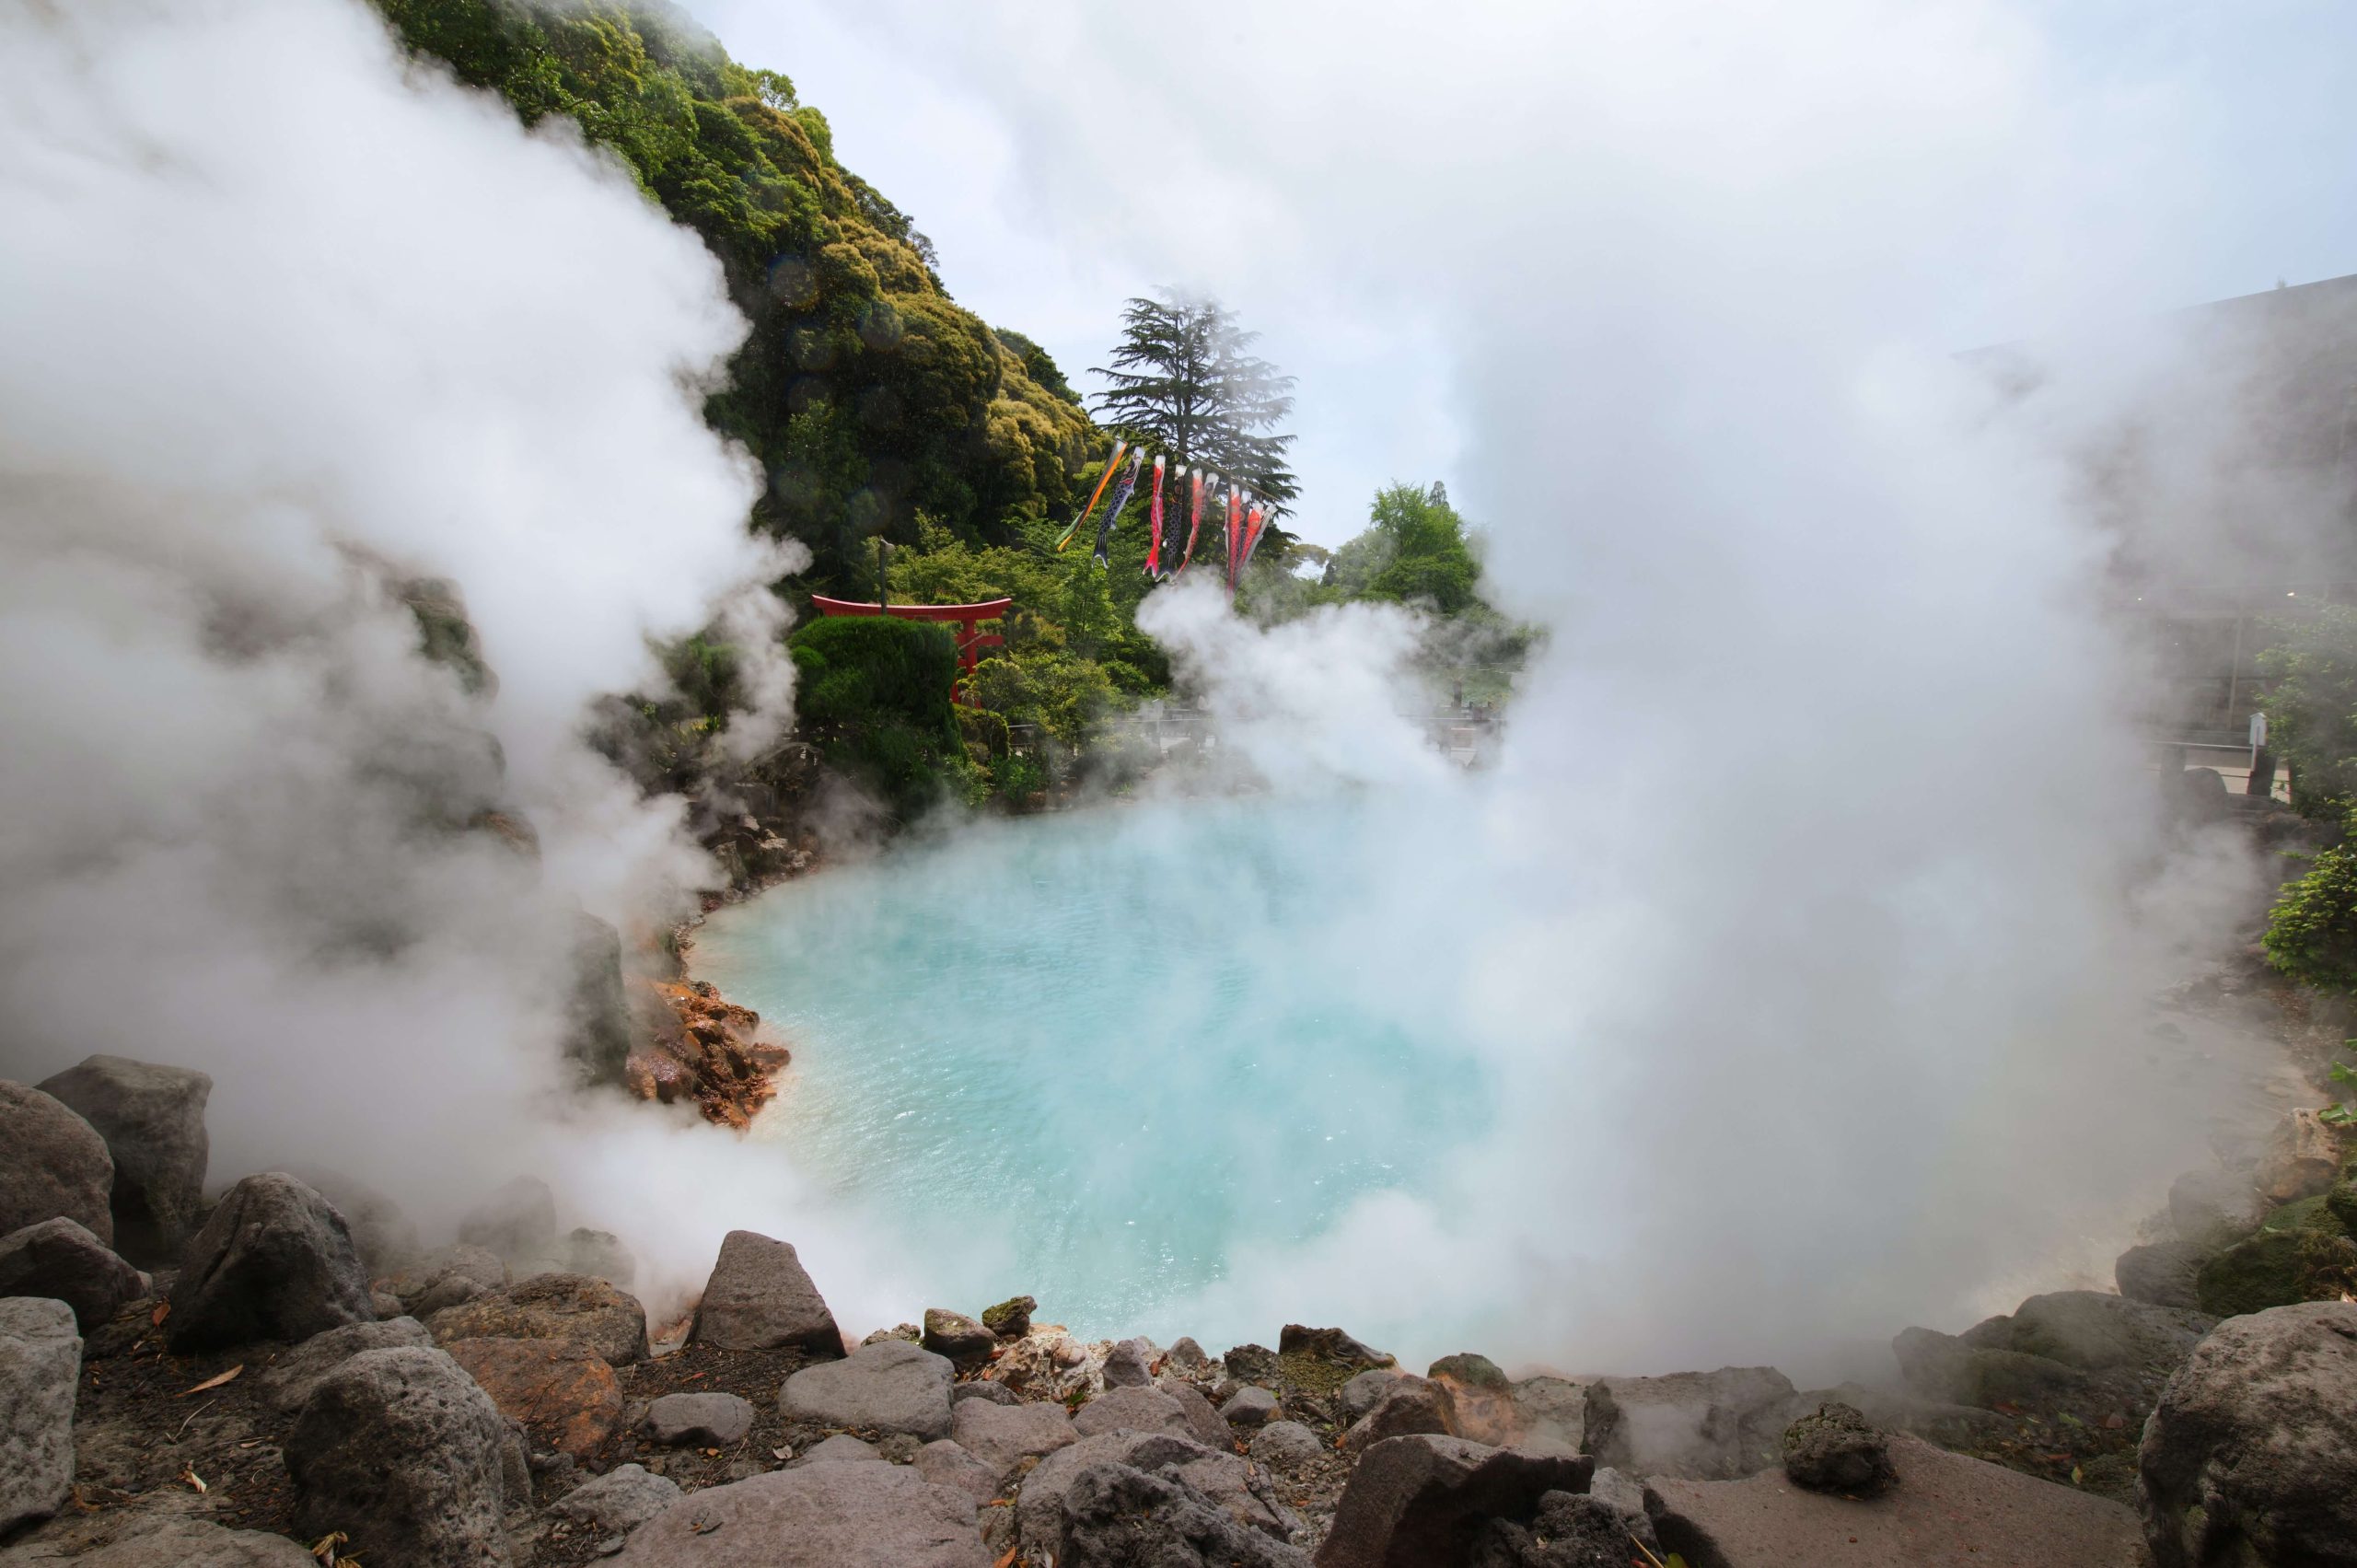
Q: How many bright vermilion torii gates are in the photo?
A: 1